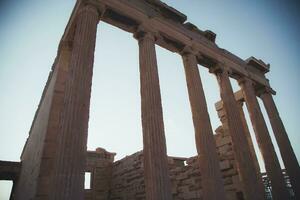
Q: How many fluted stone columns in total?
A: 6